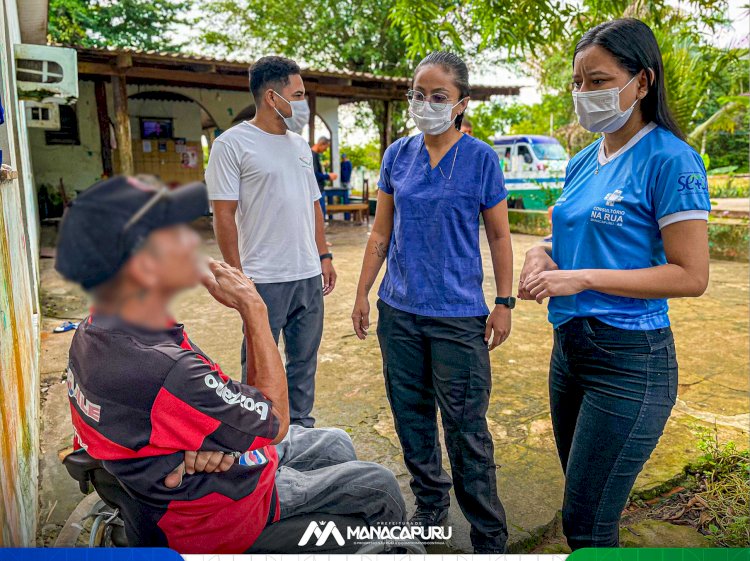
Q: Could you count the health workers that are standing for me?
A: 3